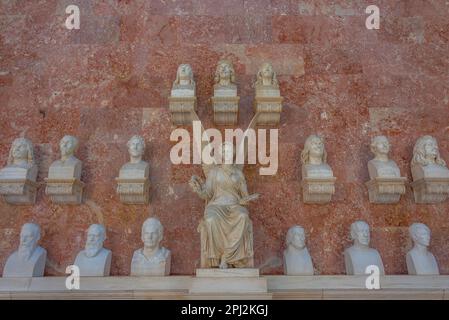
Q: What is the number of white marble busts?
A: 15